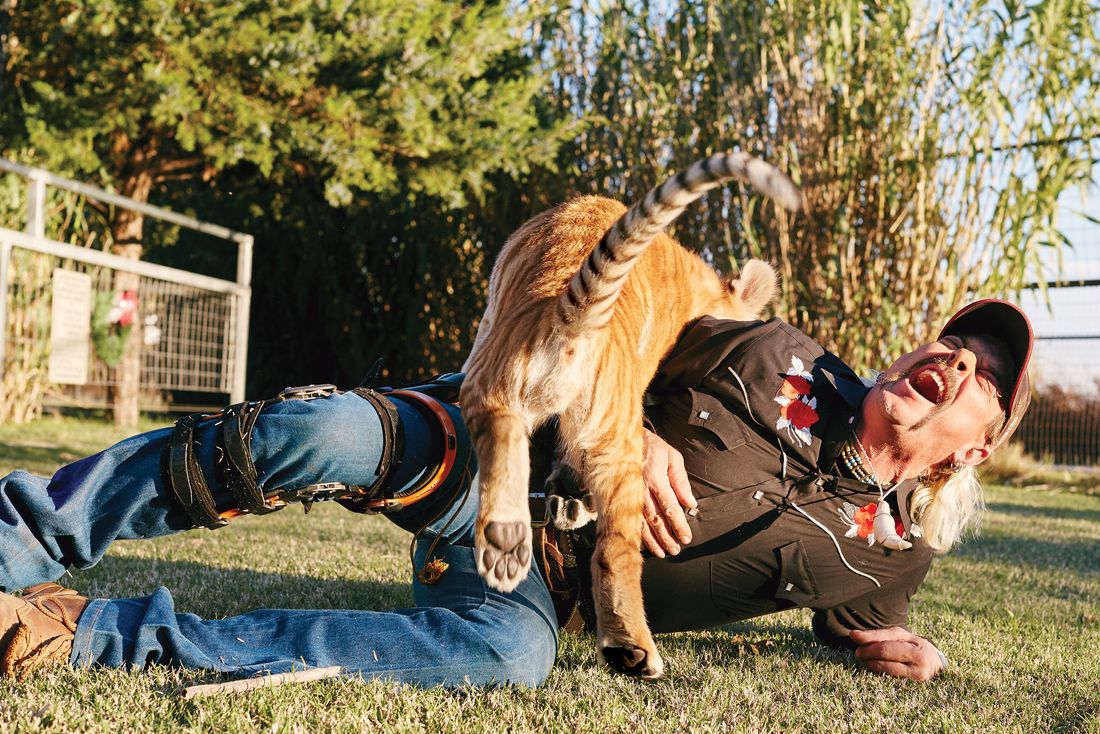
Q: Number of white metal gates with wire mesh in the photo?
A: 1